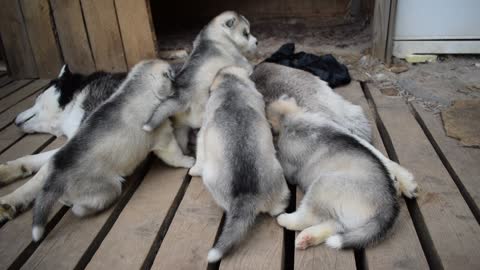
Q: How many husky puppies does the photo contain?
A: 4